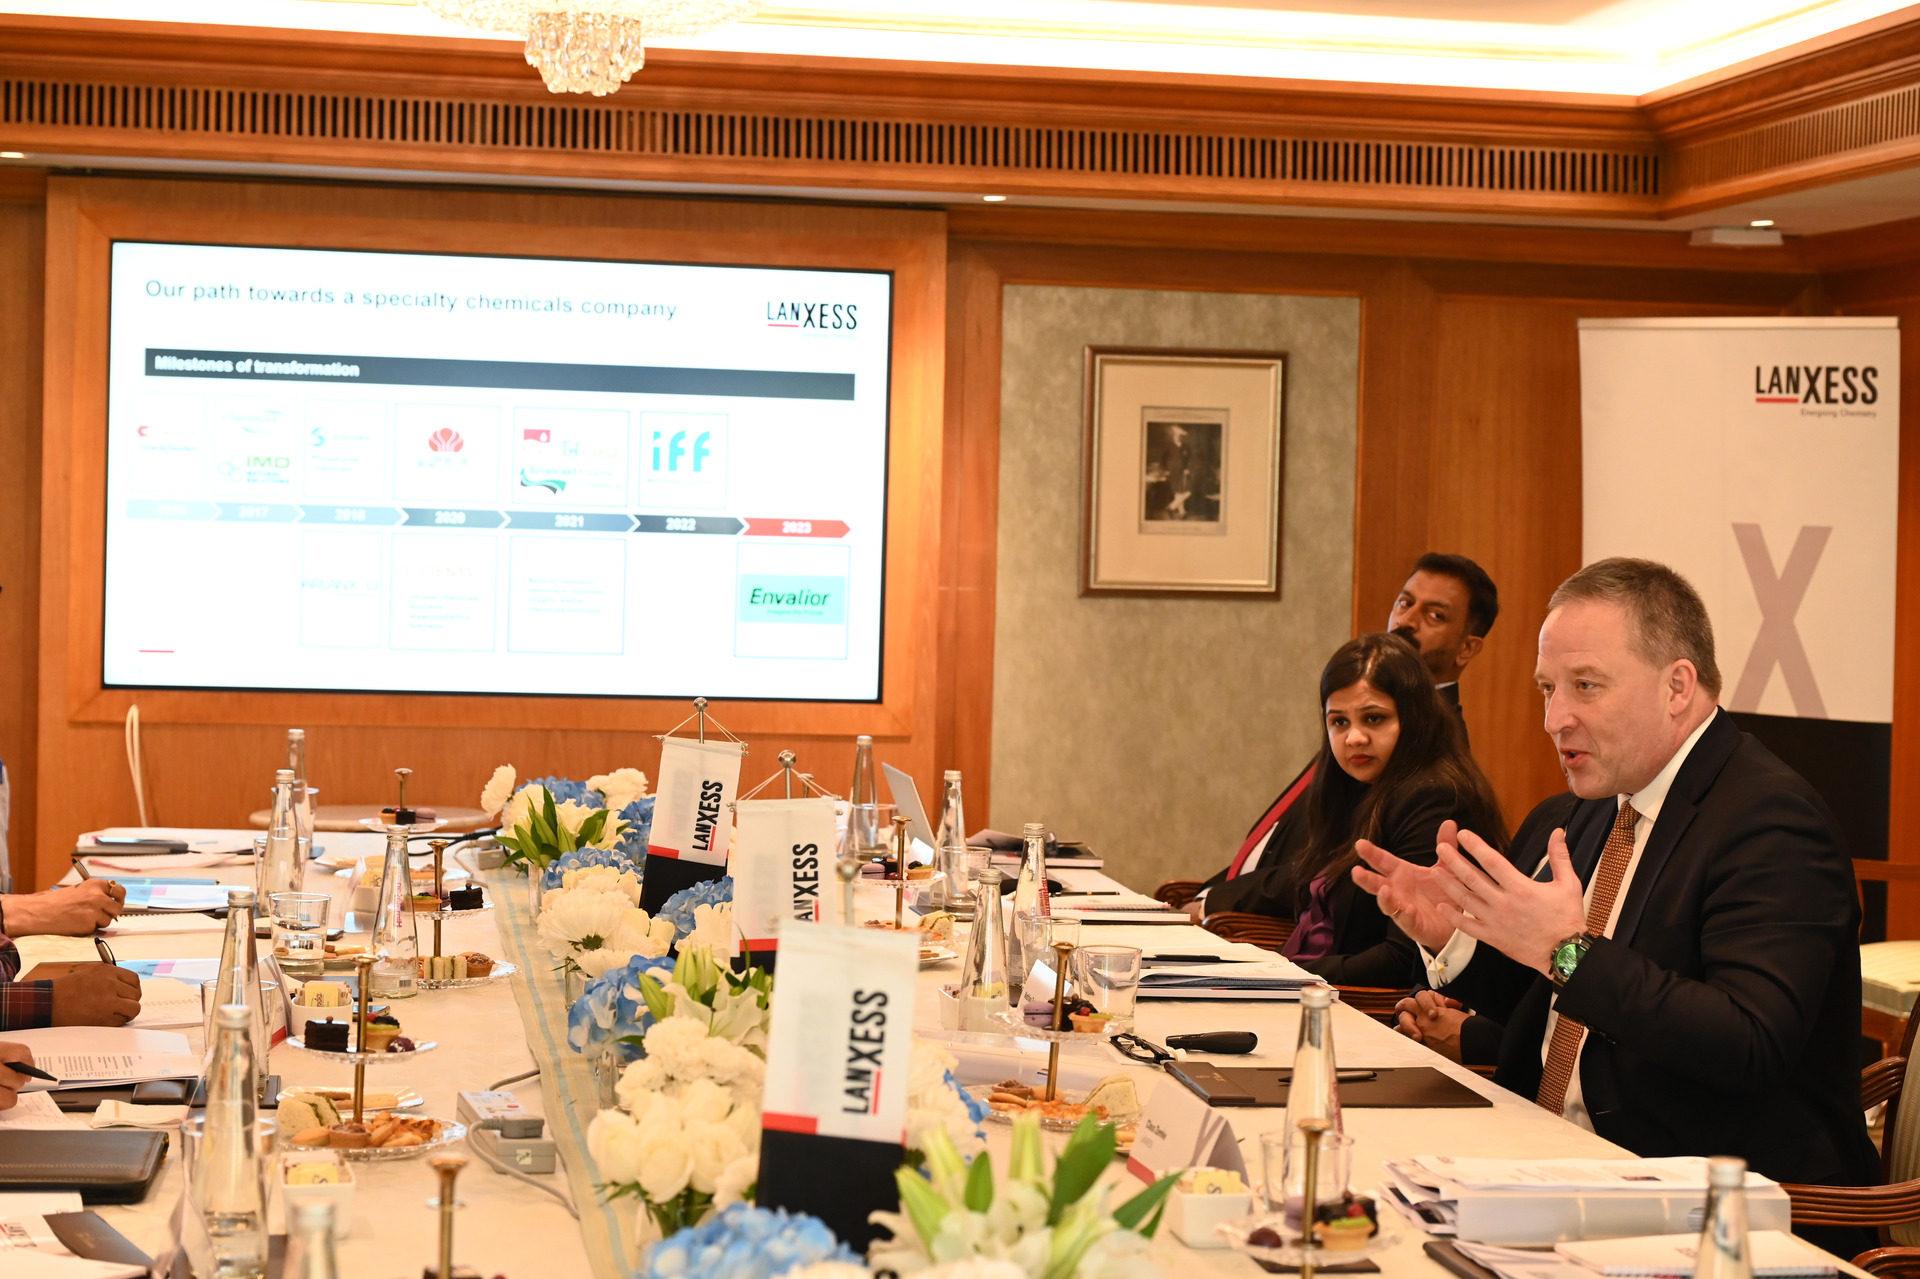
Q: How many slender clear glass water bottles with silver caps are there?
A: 12